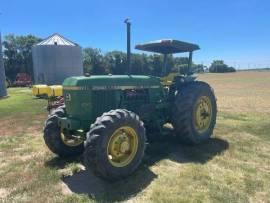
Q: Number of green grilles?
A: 1